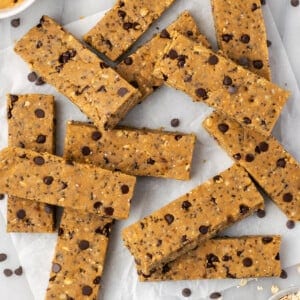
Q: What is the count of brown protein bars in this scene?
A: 12